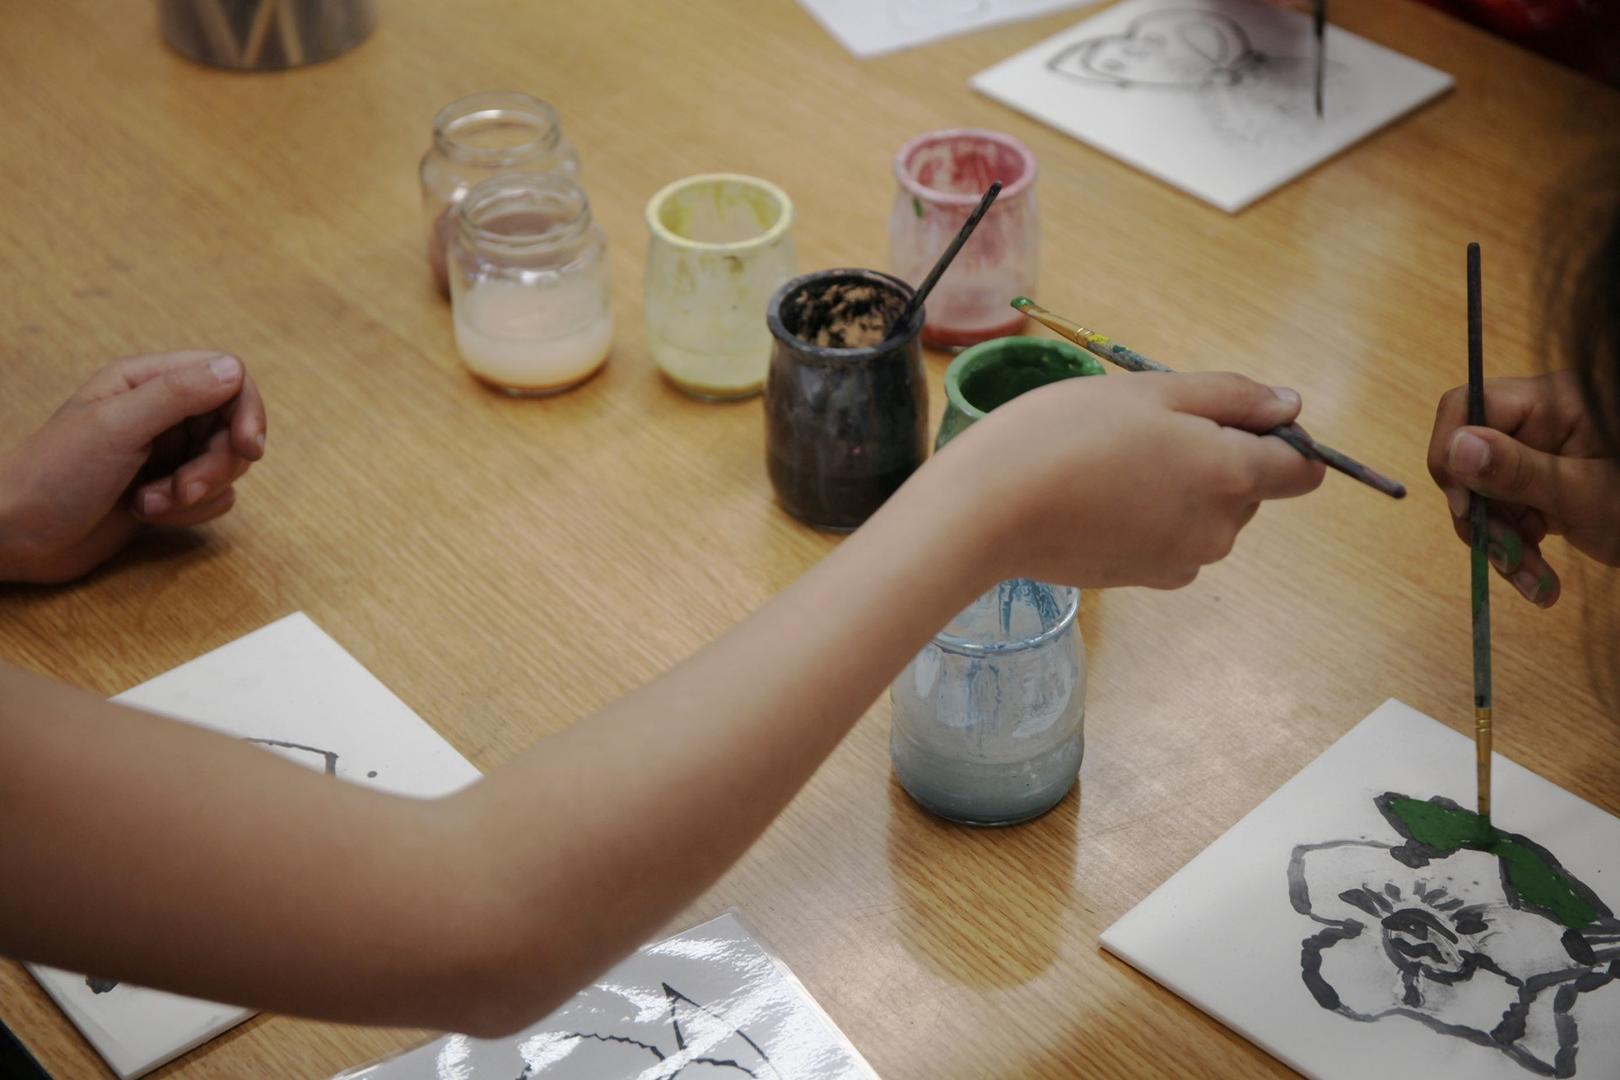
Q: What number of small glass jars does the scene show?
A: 7